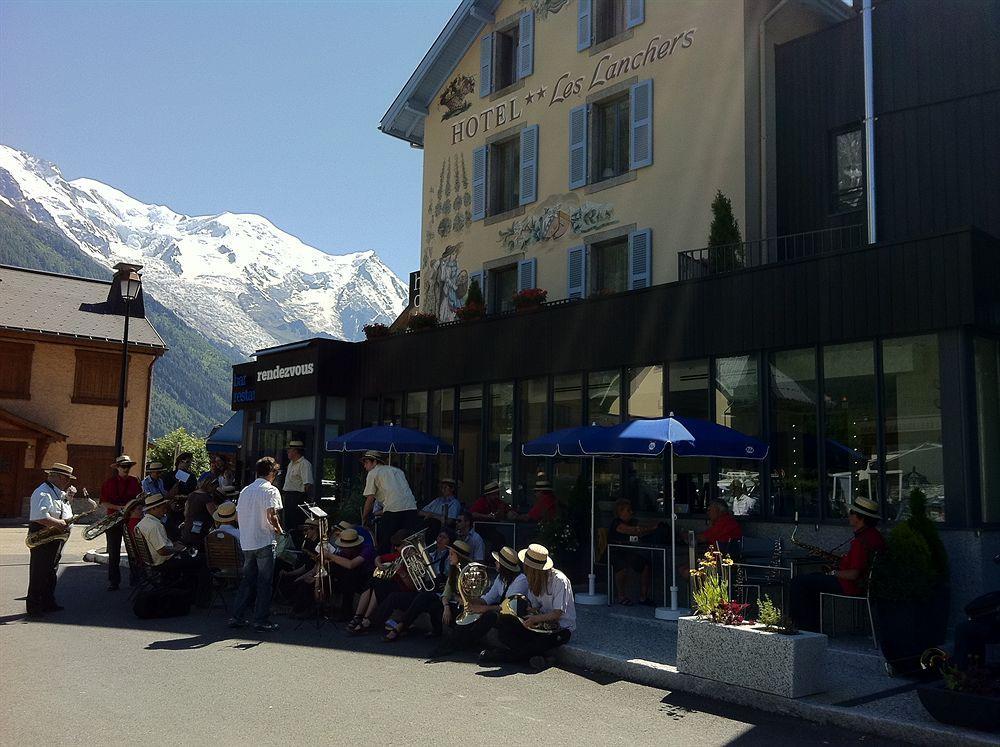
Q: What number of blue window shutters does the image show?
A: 12